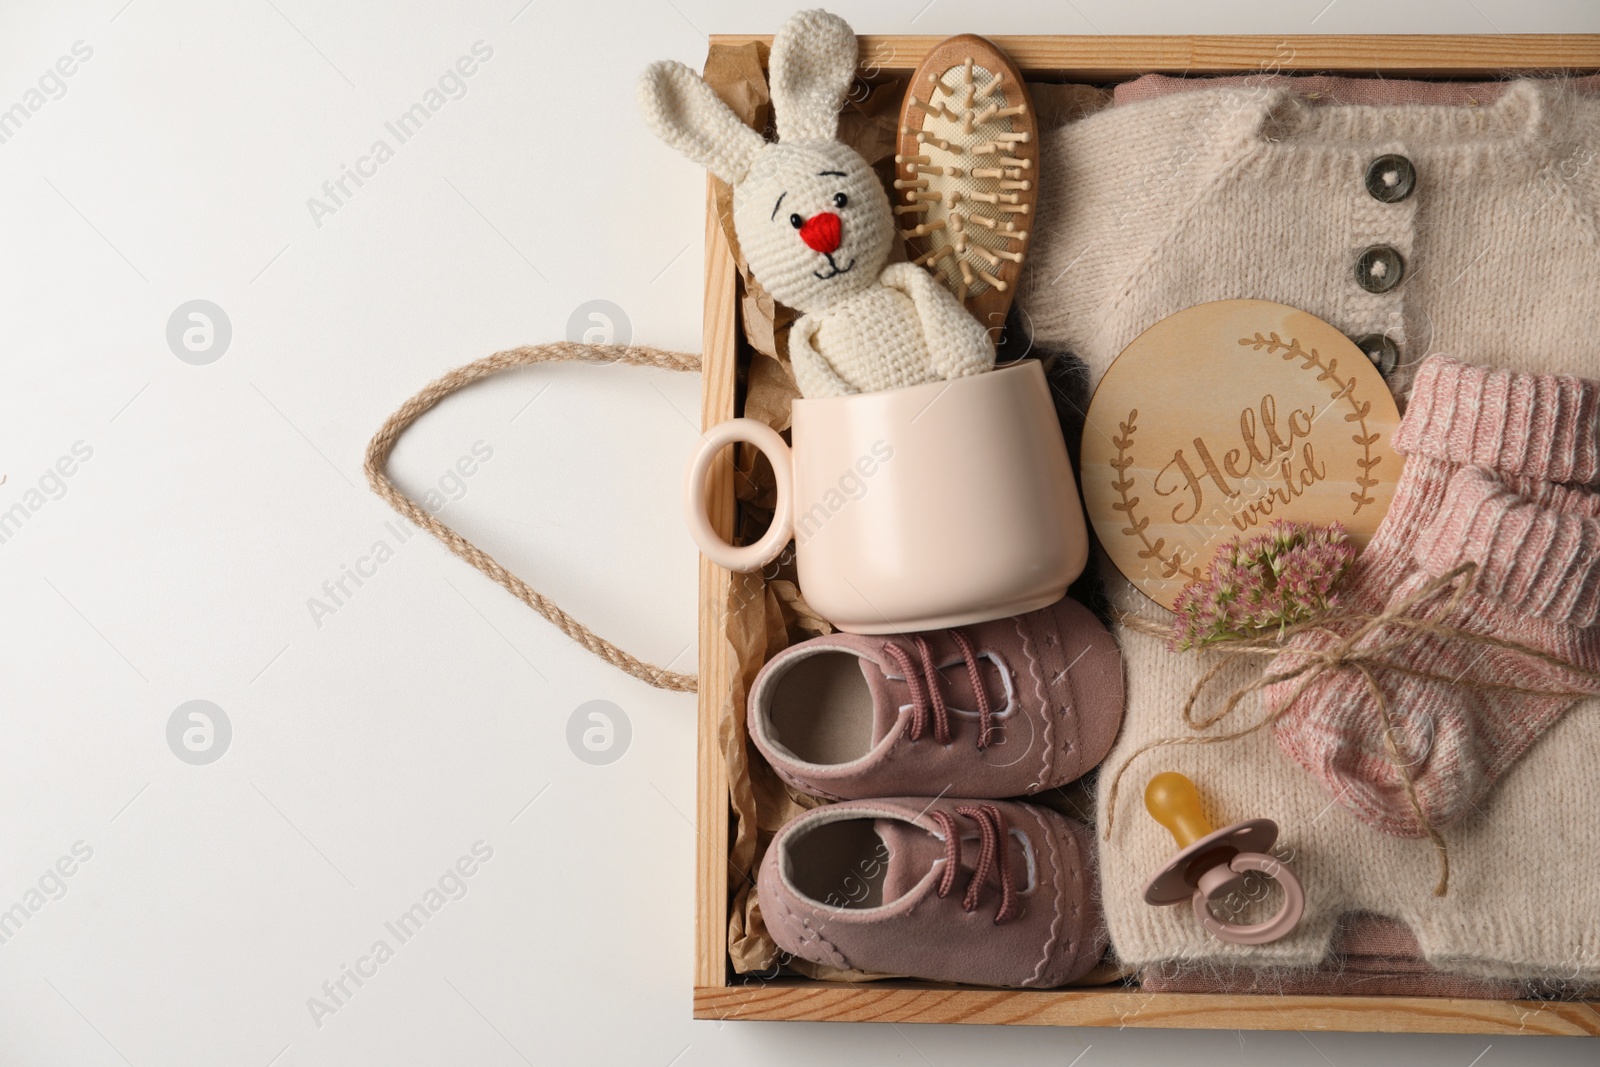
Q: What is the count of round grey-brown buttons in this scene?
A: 3